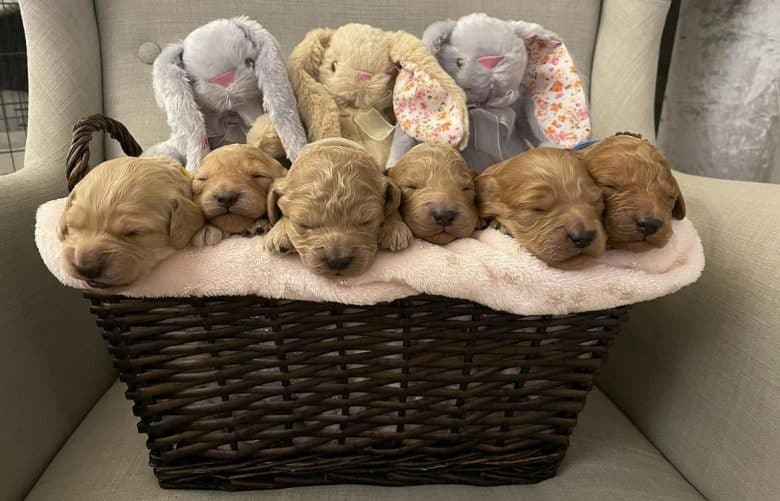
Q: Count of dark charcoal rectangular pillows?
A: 0